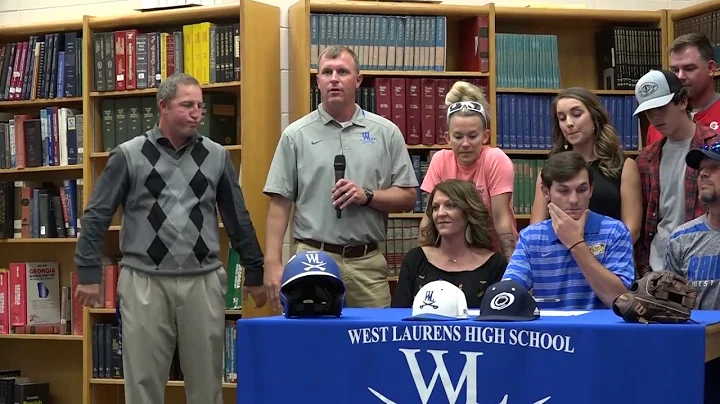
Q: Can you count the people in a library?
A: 9